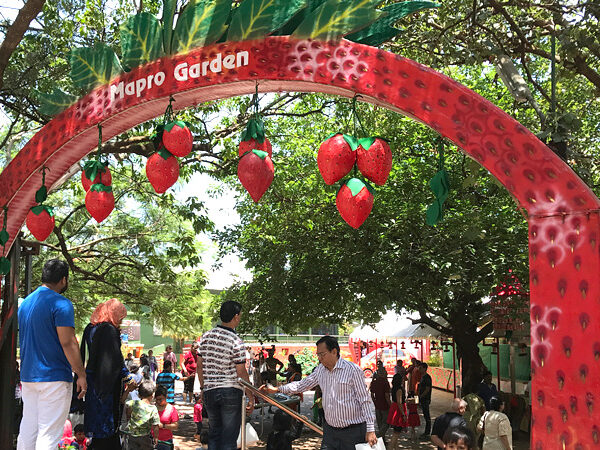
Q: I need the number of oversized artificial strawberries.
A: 10